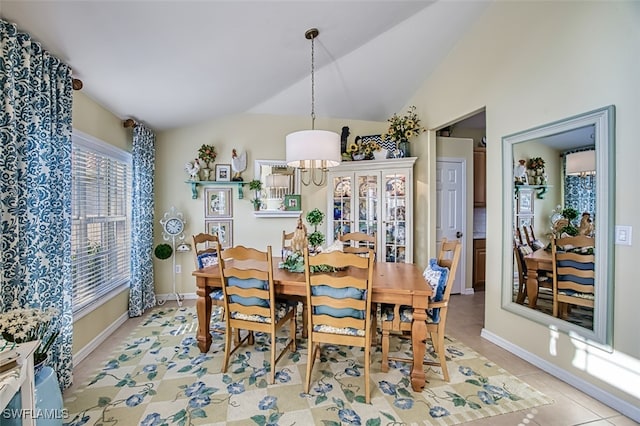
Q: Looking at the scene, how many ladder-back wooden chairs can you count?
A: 6